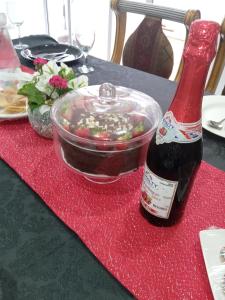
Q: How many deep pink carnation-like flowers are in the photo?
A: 2